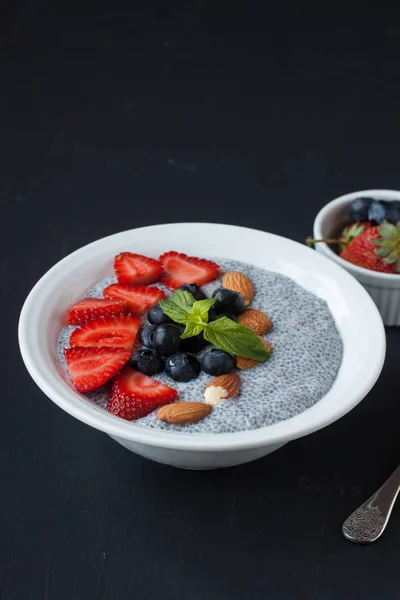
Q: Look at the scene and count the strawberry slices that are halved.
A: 7